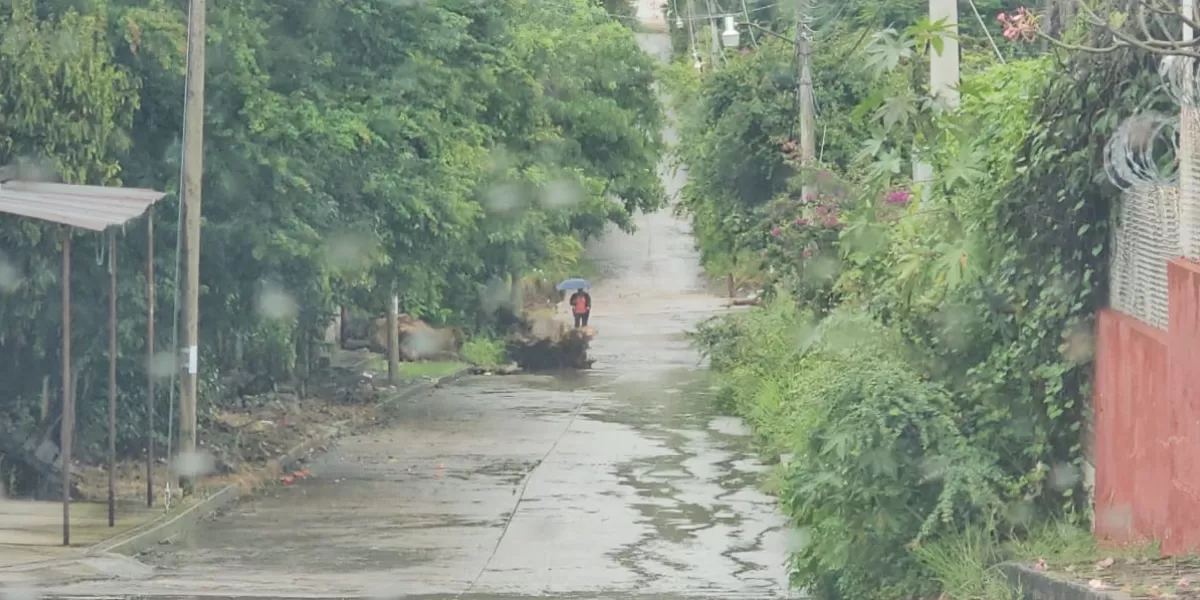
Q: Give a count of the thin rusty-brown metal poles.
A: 3